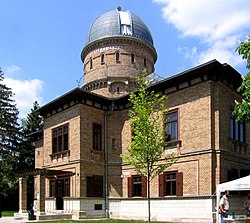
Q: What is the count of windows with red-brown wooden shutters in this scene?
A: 2